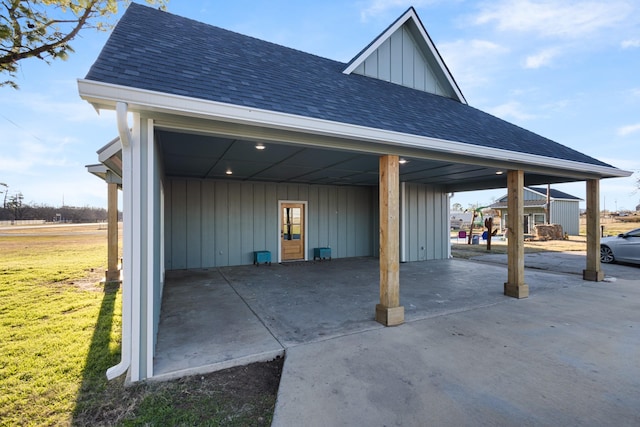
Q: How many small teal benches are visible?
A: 2